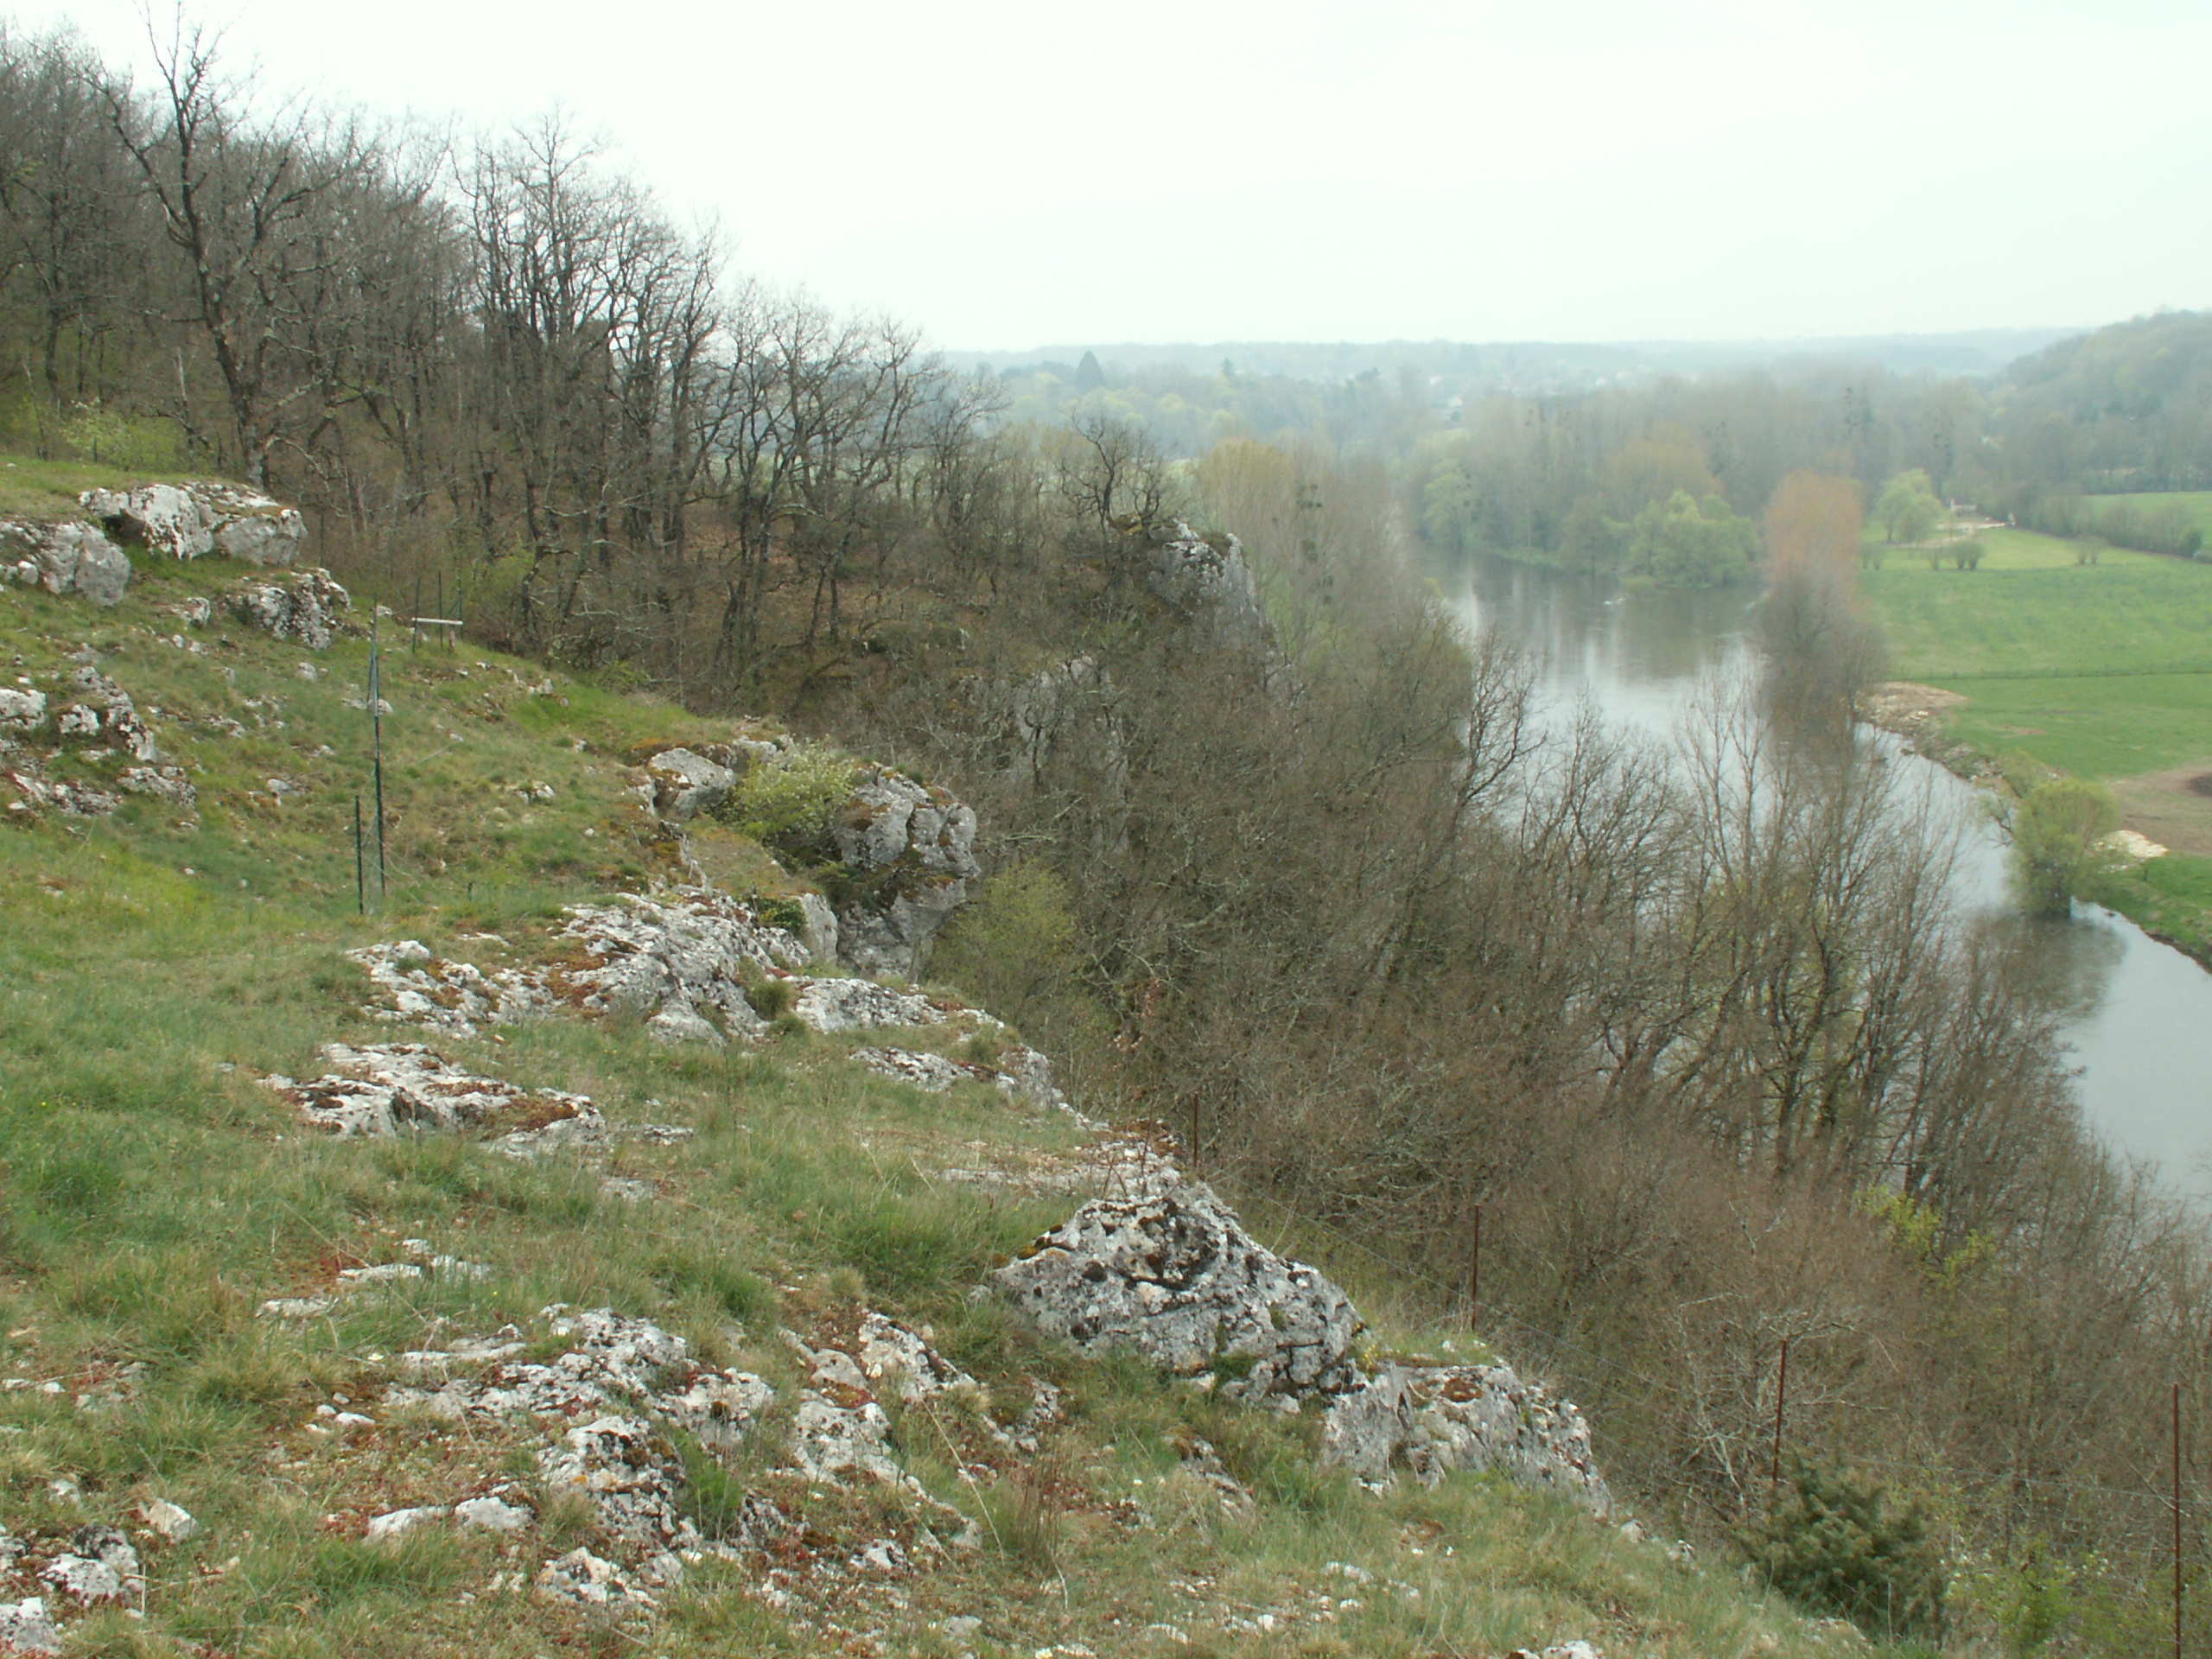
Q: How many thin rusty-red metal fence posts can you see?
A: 4